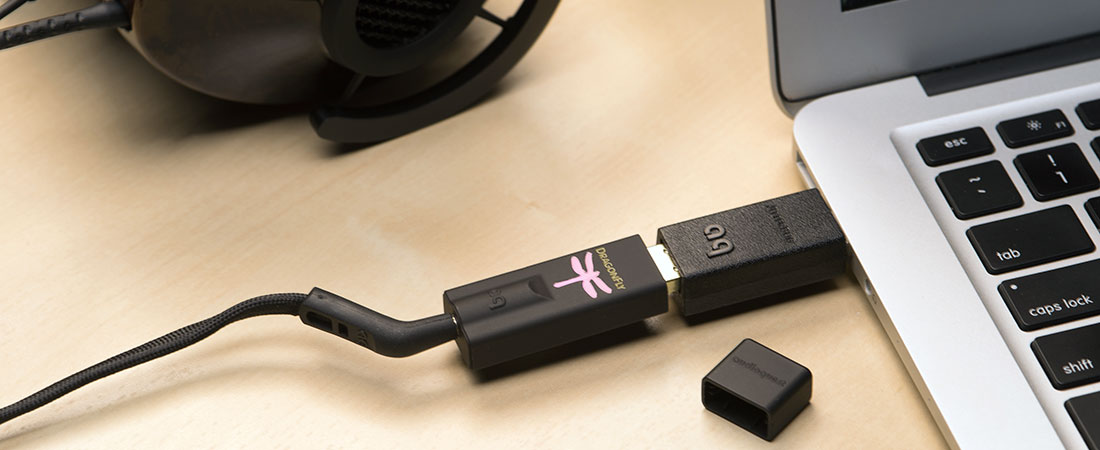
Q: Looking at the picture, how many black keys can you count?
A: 11